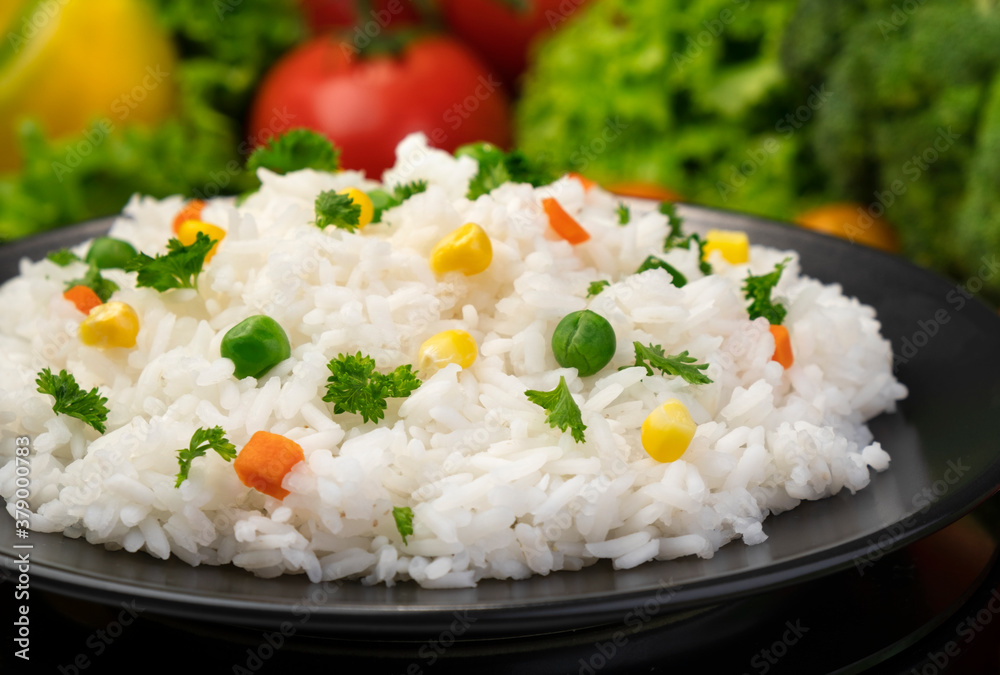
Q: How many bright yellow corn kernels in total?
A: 7